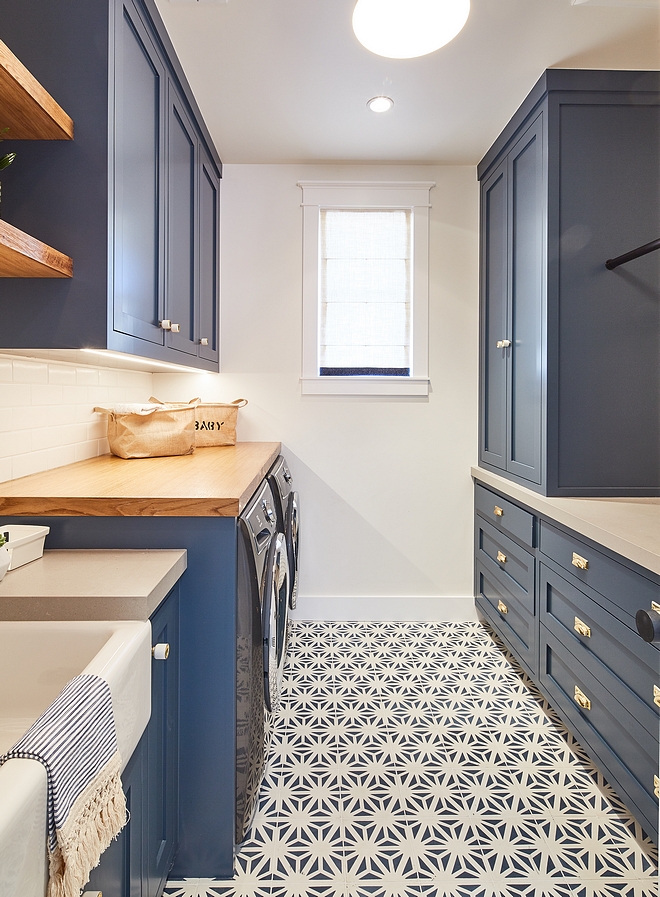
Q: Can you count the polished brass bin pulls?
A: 9